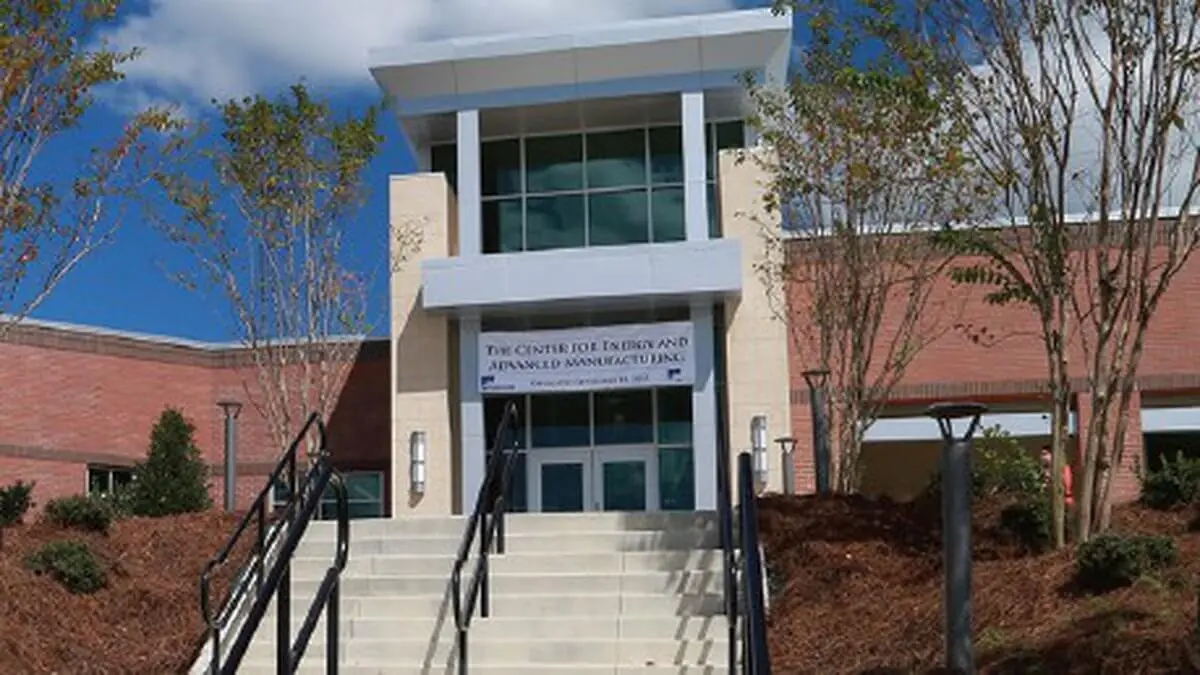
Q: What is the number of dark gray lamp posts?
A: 4